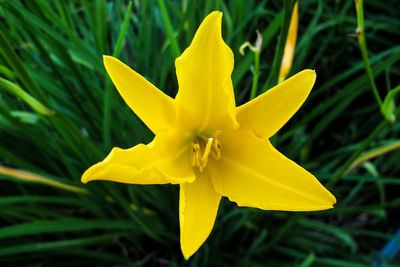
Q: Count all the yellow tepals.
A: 6